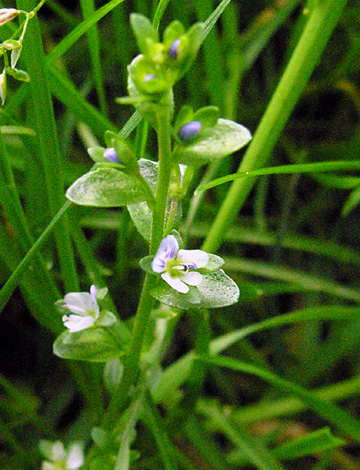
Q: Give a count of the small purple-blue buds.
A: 4